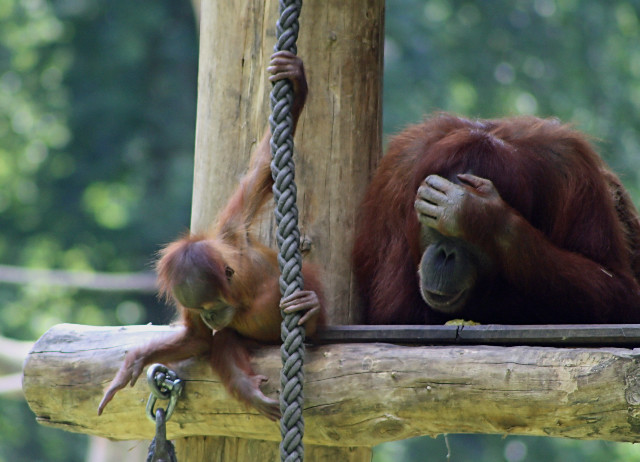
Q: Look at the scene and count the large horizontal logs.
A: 1